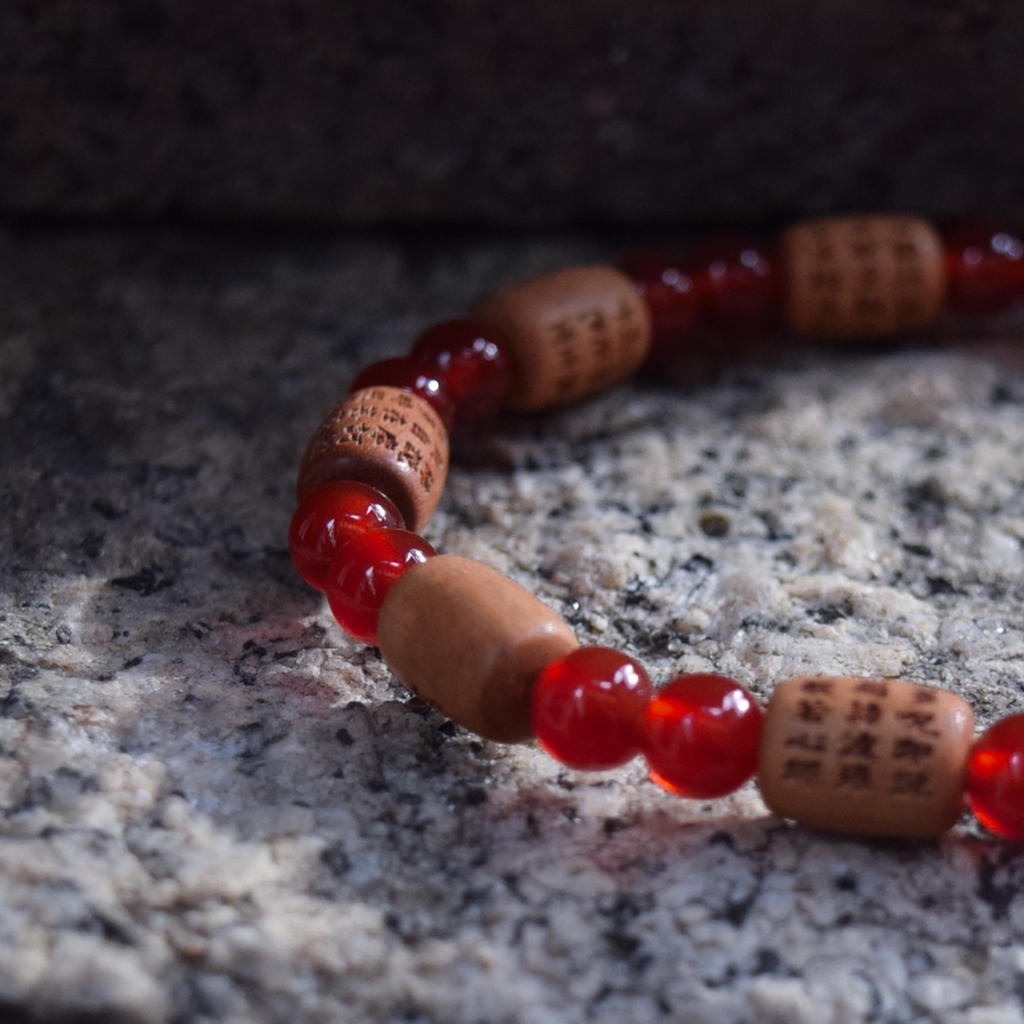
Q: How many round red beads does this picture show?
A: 10